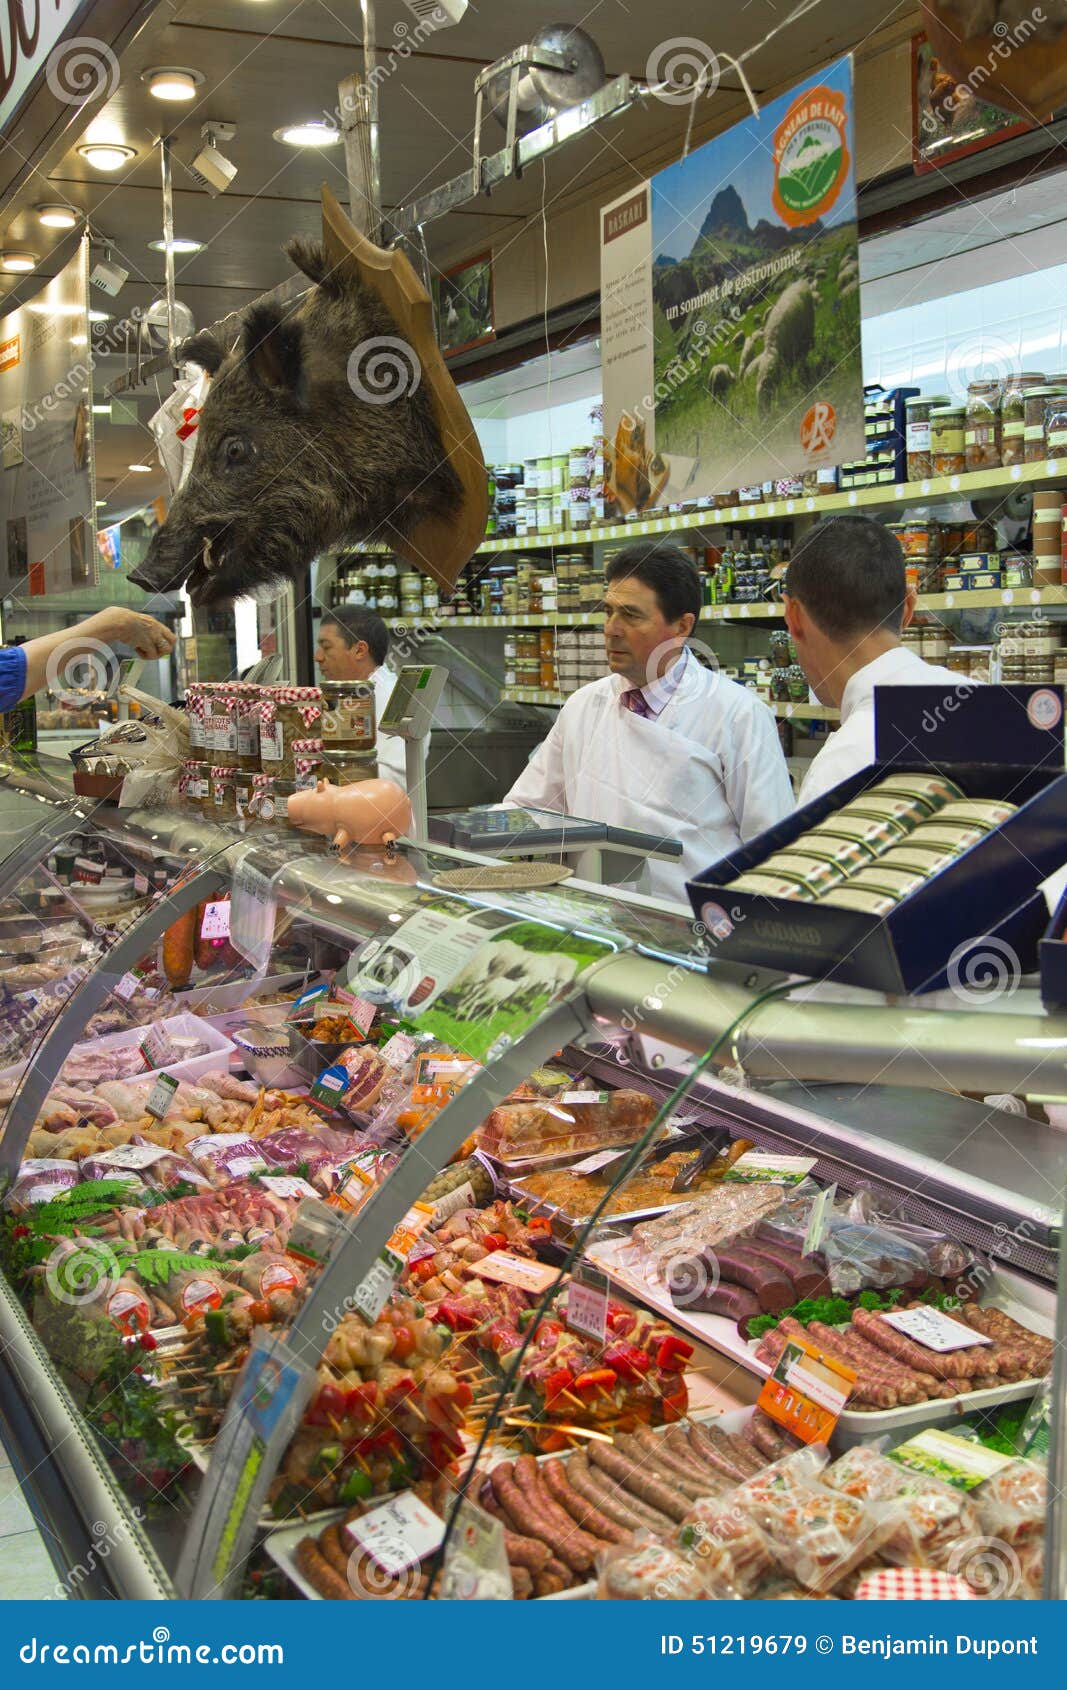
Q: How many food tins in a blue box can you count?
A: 11